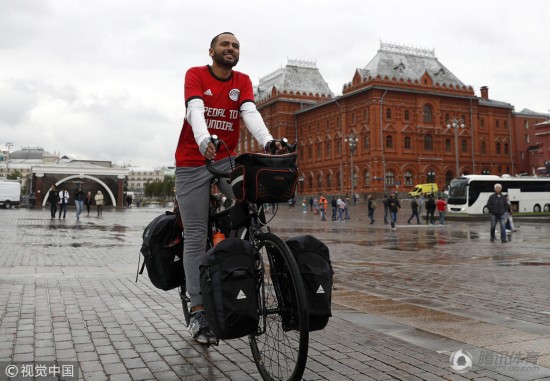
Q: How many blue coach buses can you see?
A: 0